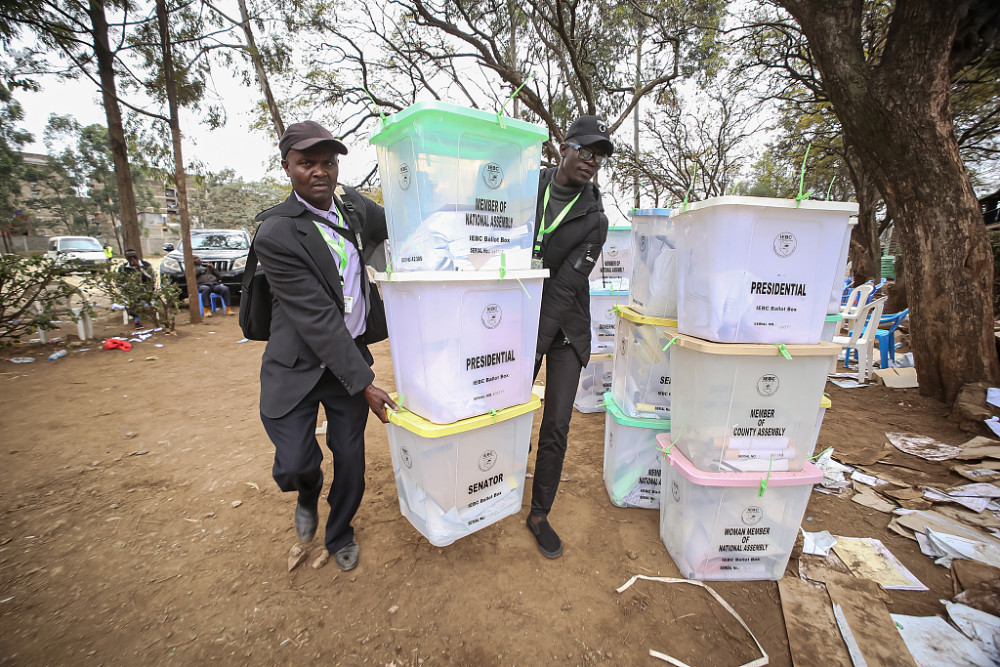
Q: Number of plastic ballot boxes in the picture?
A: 15